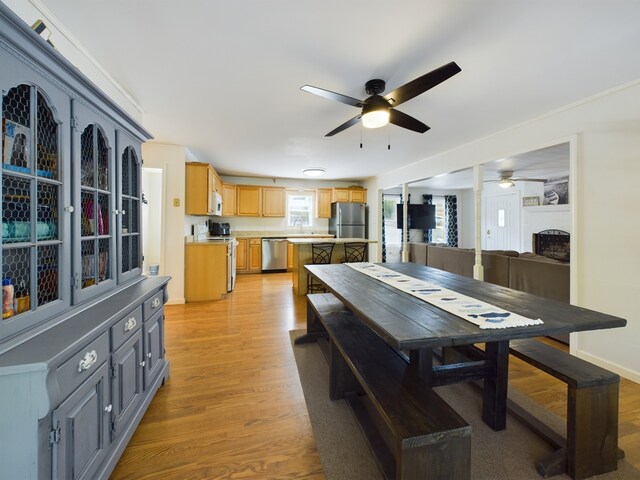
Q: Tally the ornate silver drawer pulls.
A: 3